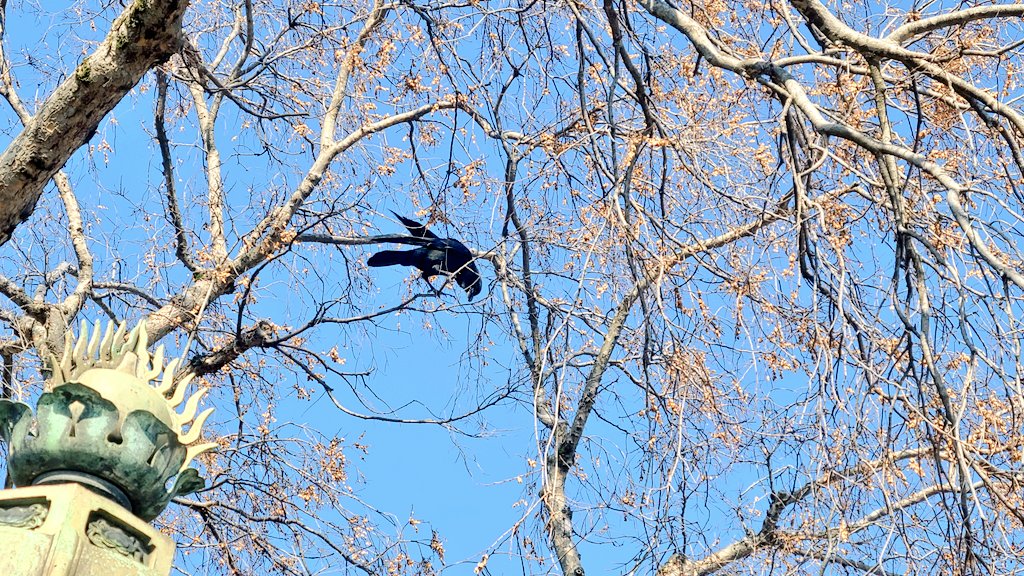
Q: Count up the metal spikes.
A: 14